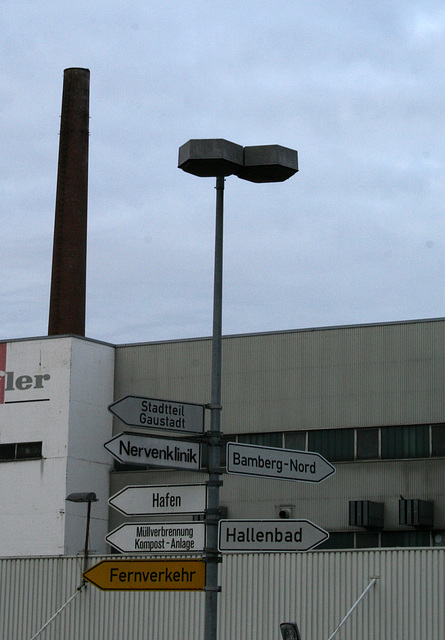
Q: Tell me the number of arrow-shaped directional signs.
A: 7